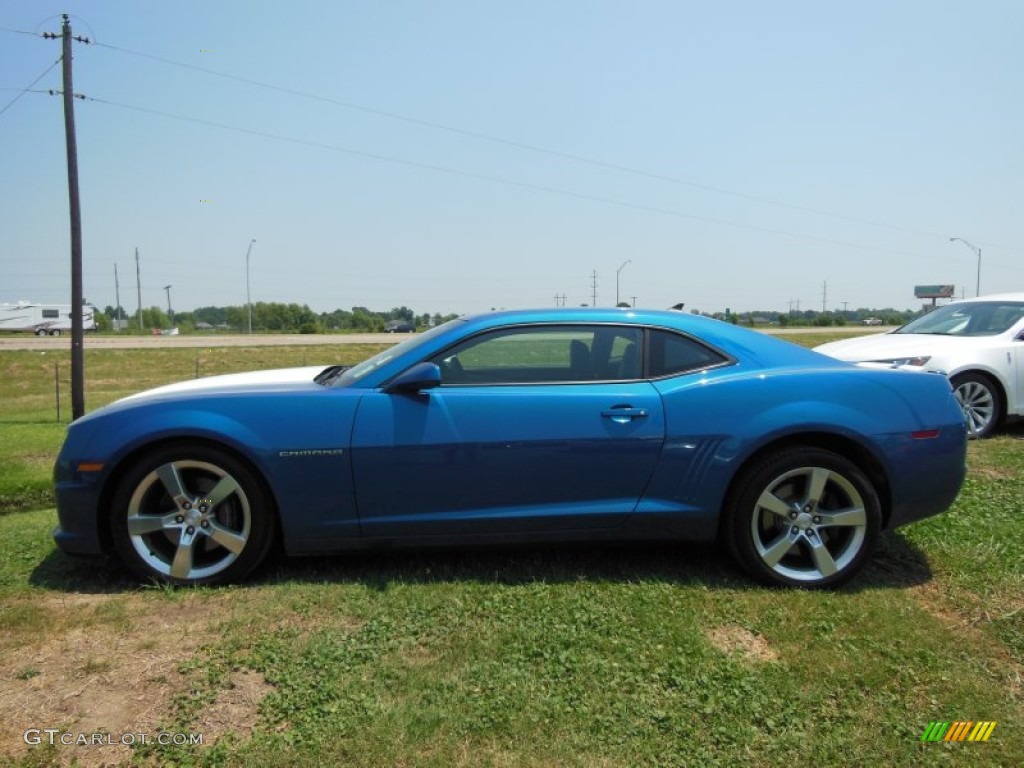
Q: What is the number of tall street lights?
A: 3